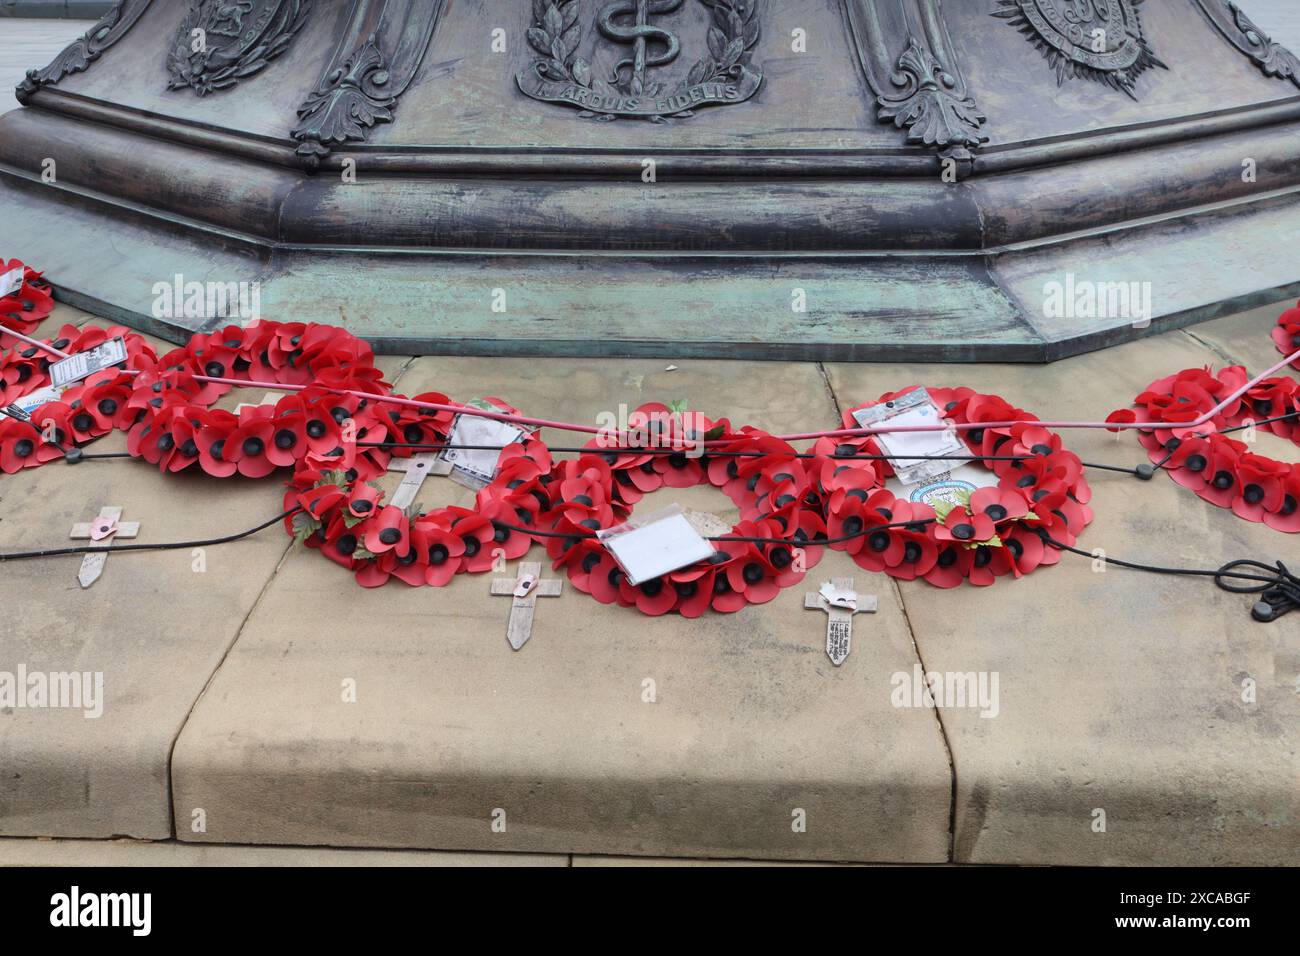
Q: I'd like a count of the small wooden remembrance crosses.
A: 4